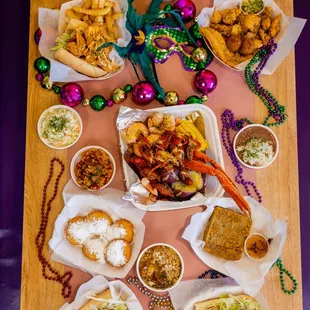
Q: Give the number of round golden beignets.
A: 5